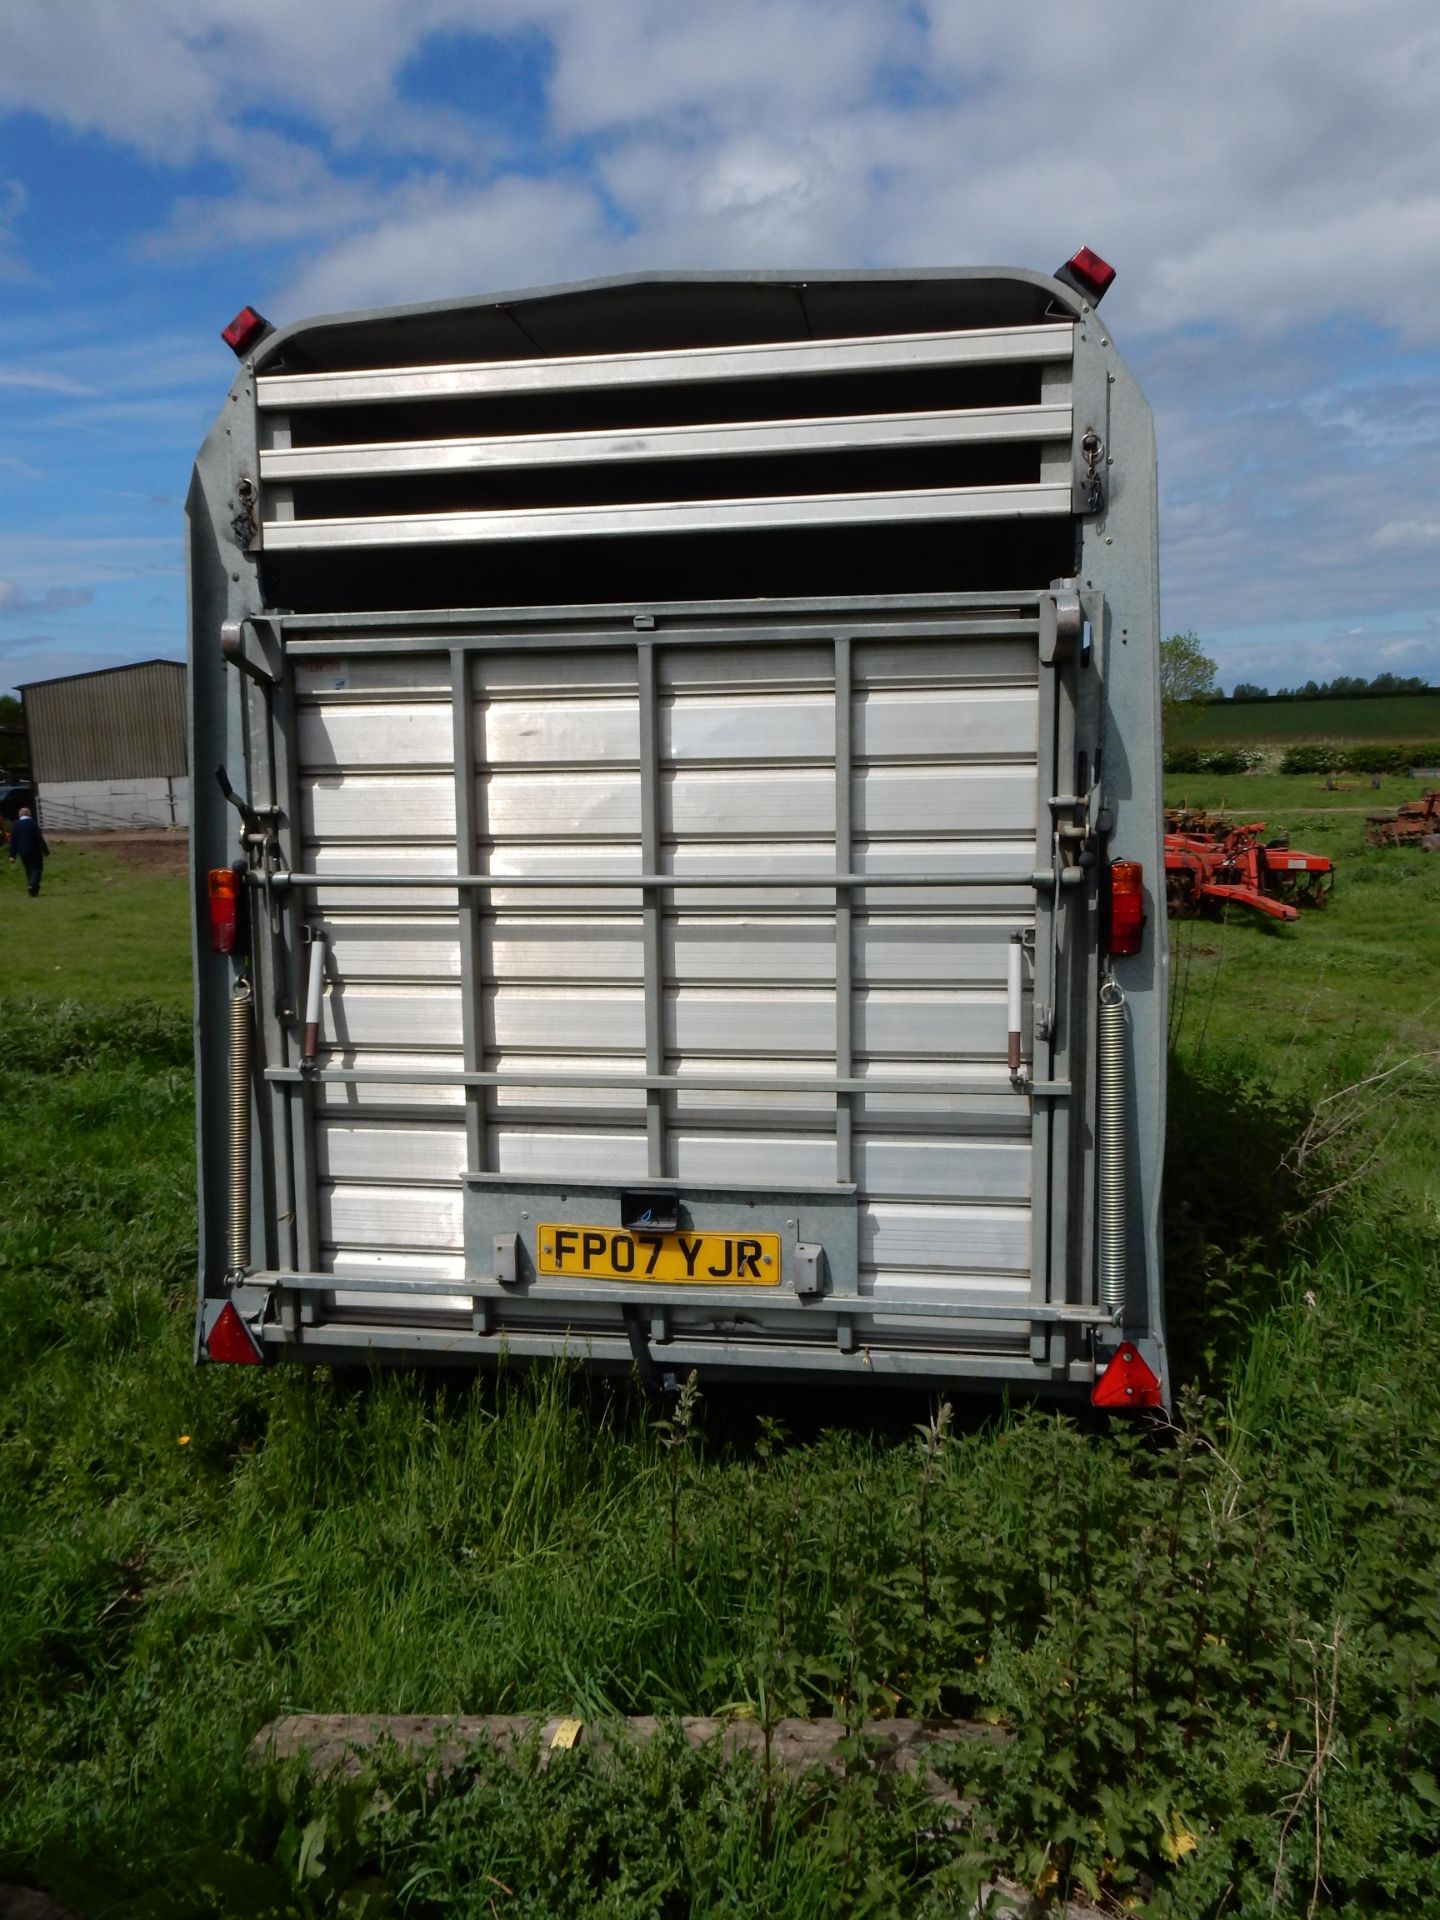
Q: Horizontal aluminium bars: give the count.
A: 3